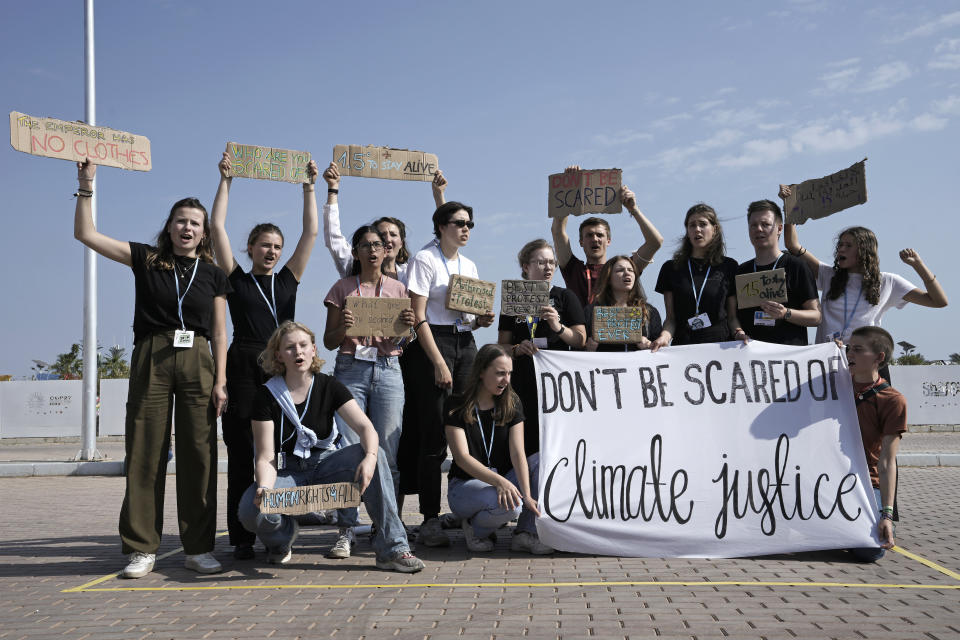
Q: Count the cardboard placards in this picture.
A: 11